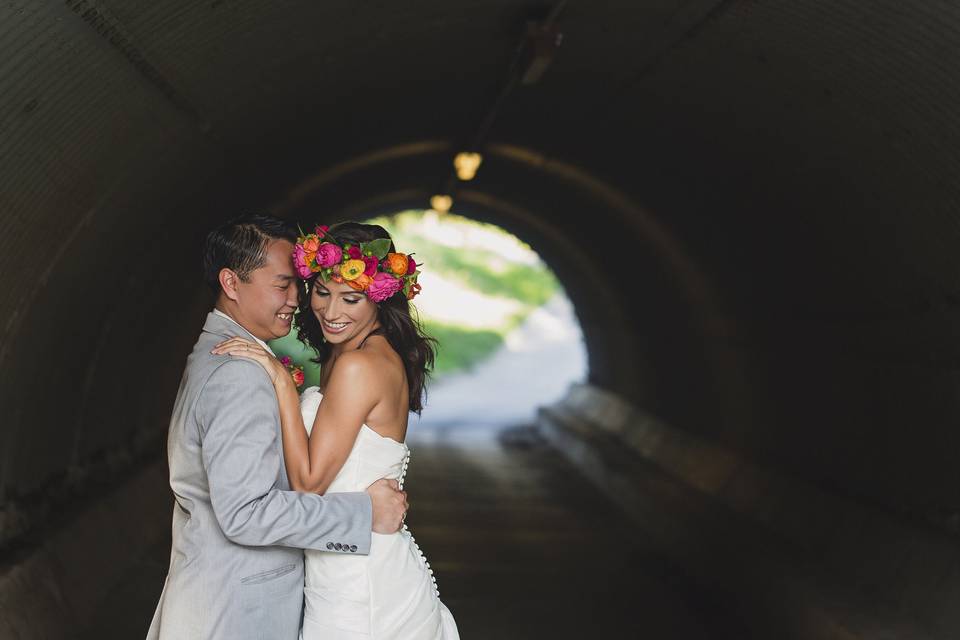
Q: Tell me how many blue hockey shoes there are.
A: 0